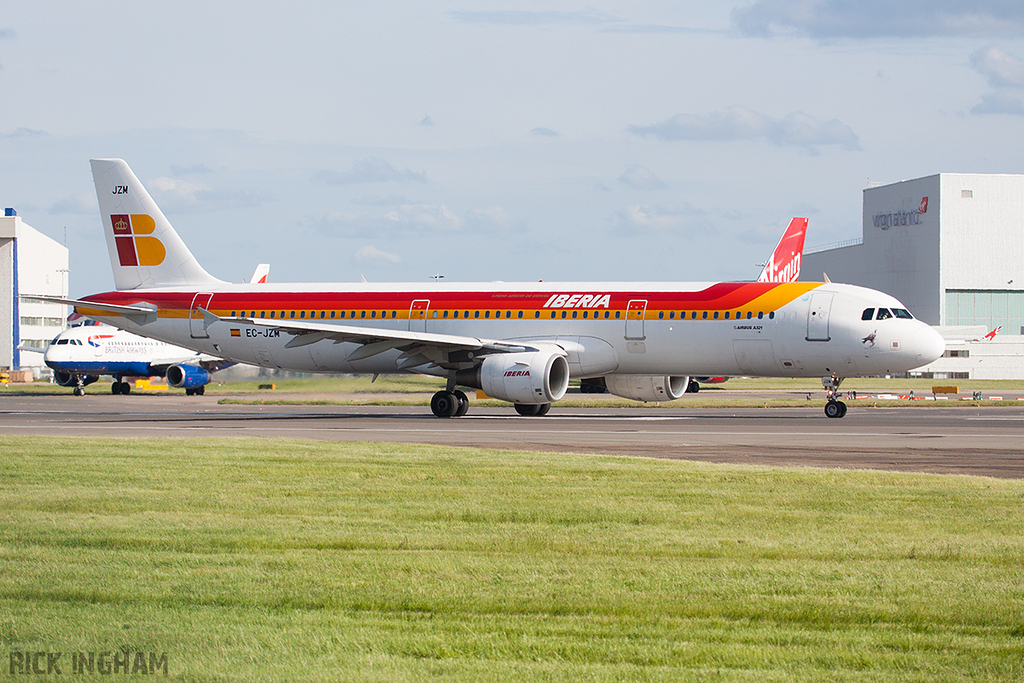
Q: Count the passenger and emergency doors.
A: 4